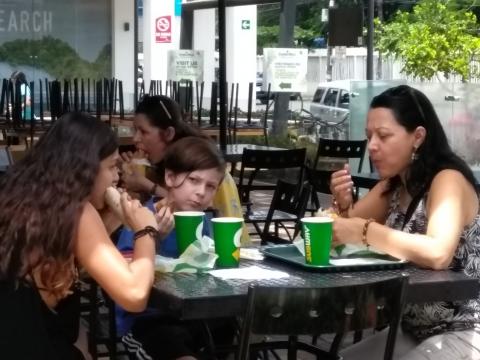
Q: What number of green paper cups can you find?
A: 3